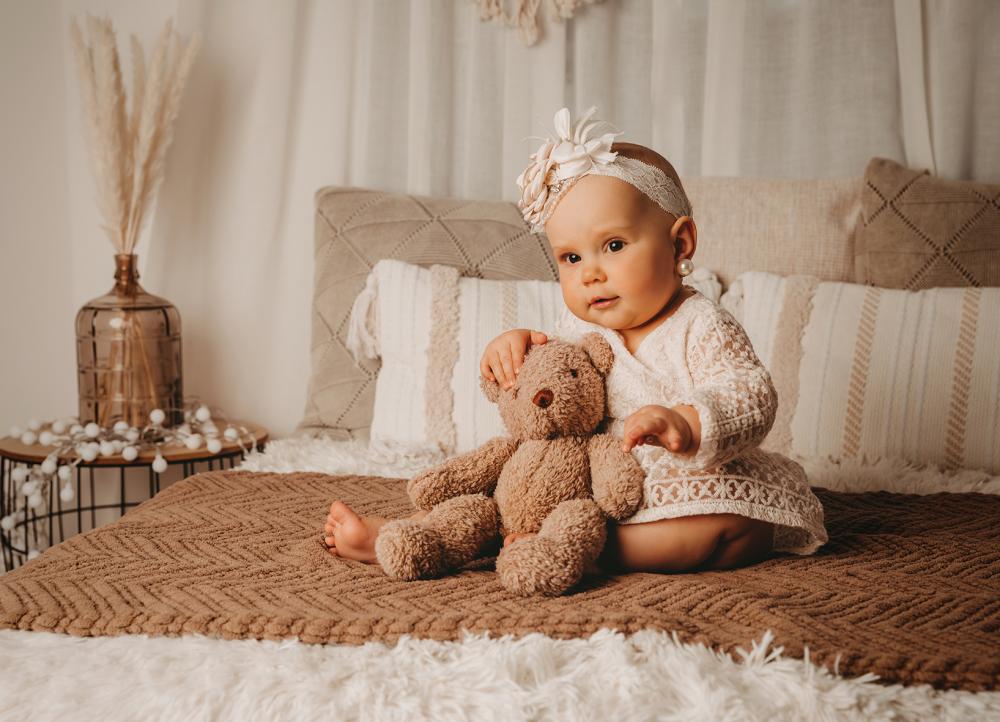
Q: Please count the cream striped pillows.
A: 2